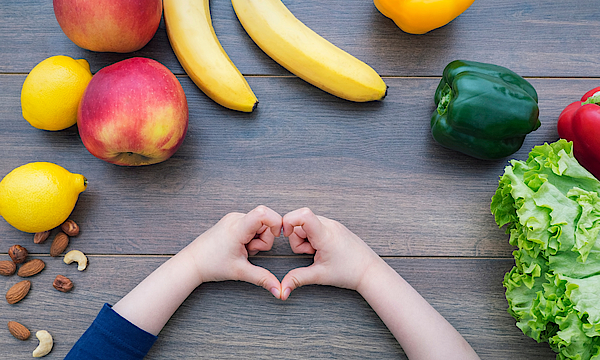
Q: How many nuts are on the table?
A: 11